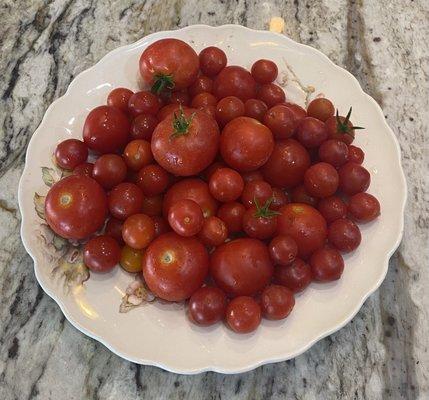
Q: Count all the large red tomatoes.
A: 11